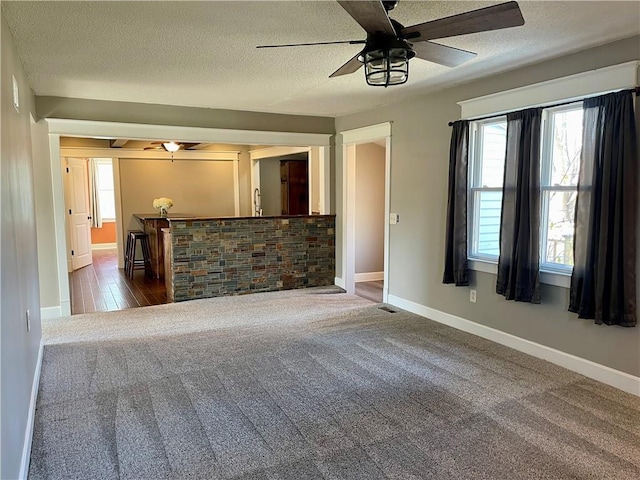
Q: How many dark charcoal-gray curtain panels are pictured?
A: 3